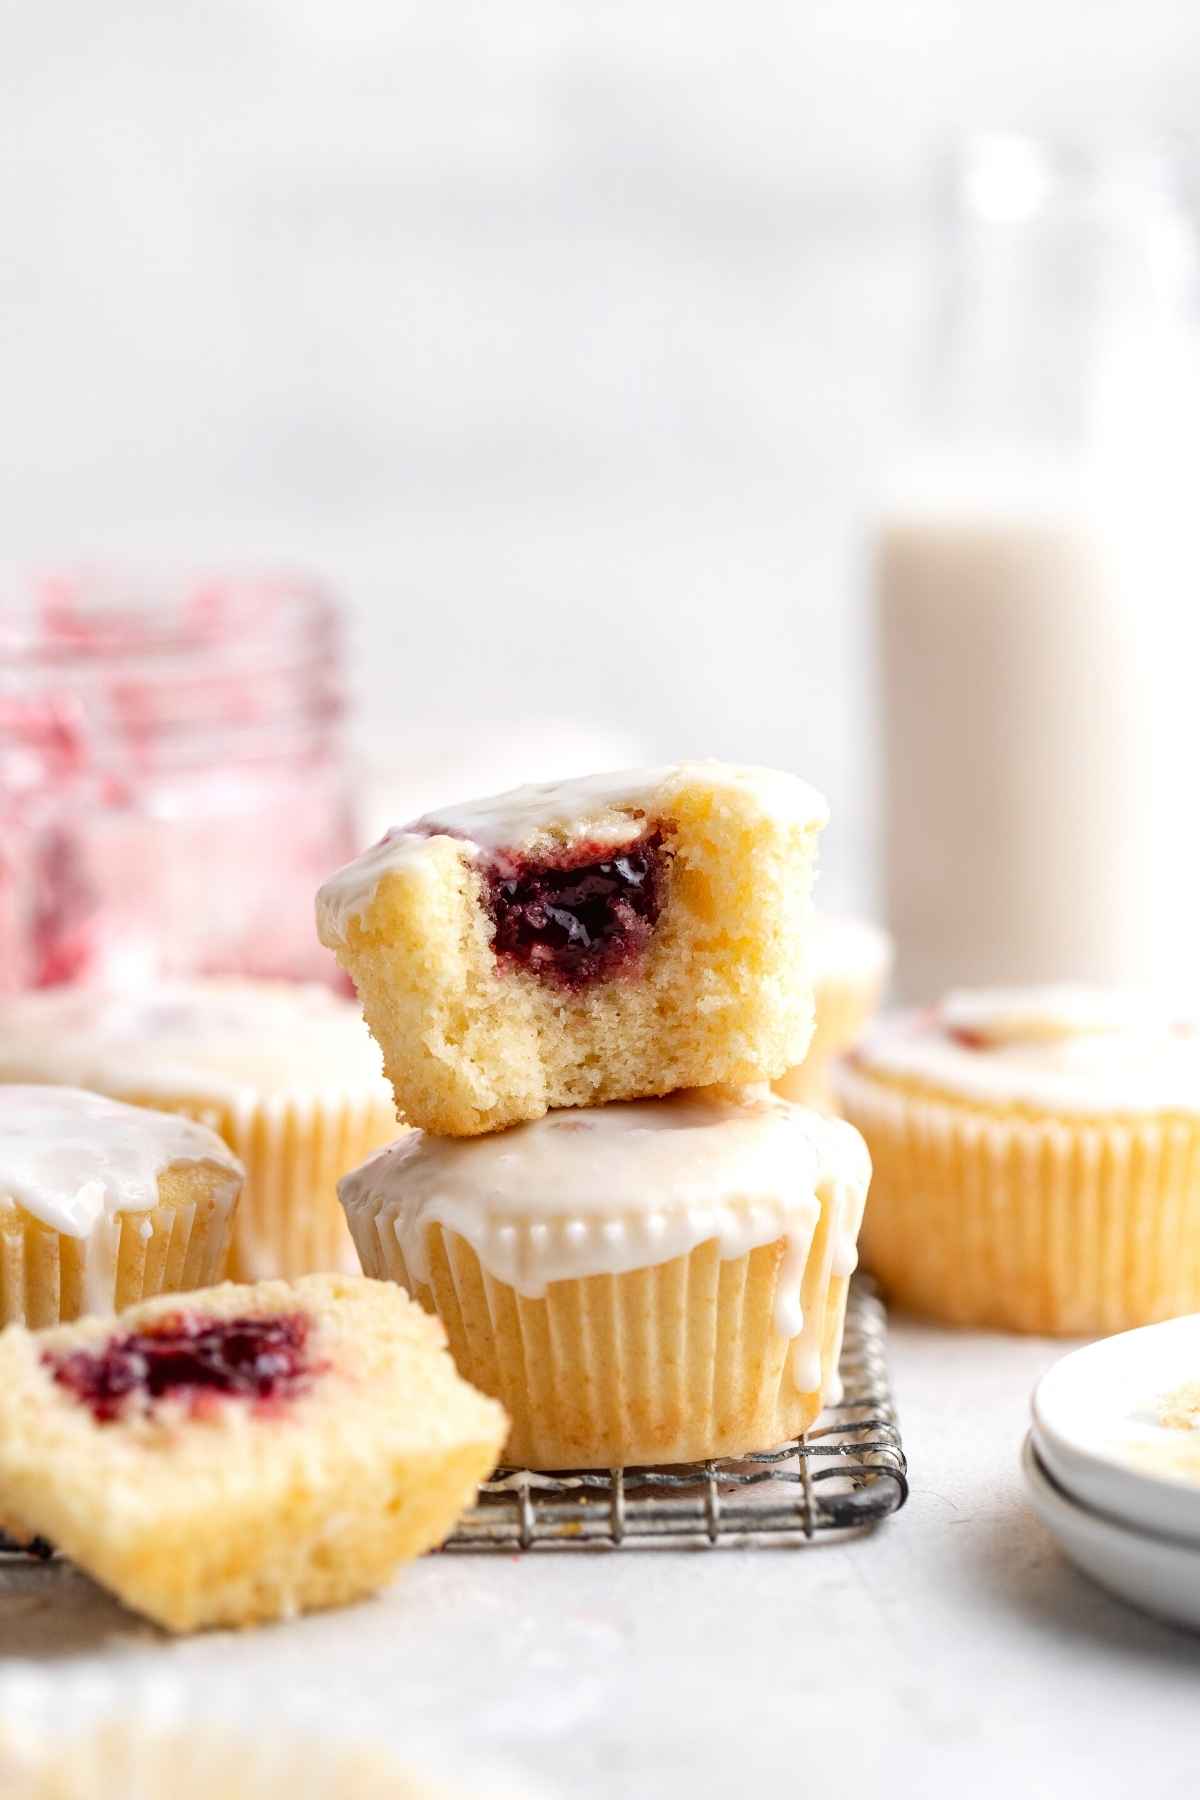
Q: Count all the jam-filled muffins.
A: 2